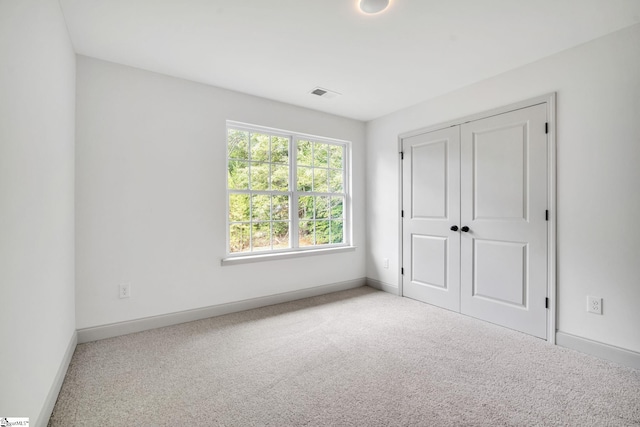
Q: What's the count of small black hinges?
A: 6